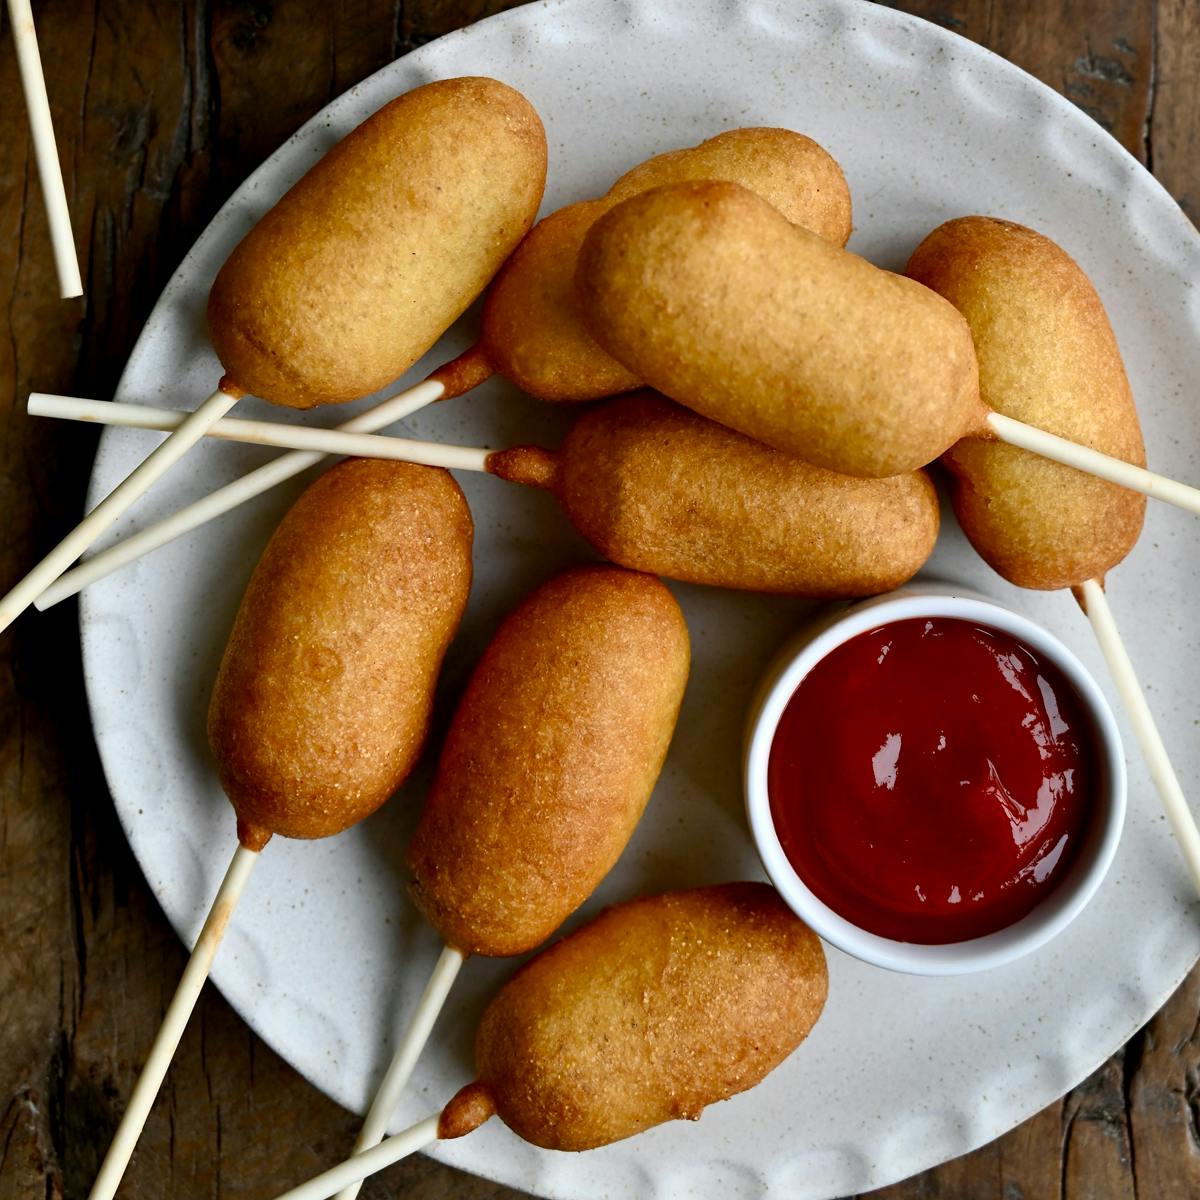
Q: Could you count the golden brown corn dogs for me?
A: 8